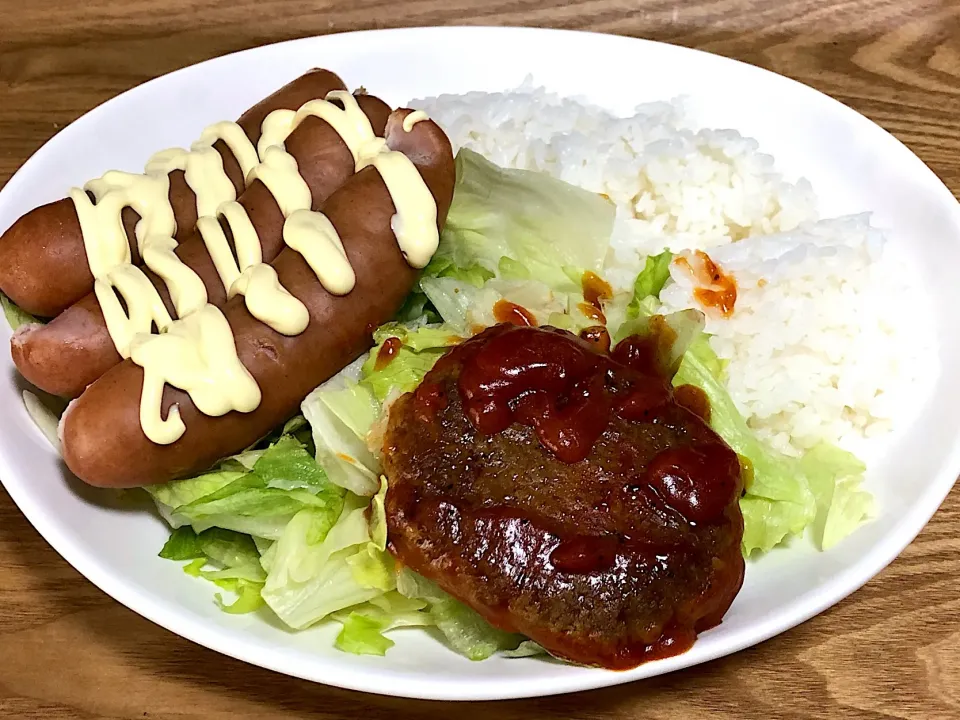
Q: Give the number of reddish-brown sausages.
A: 3